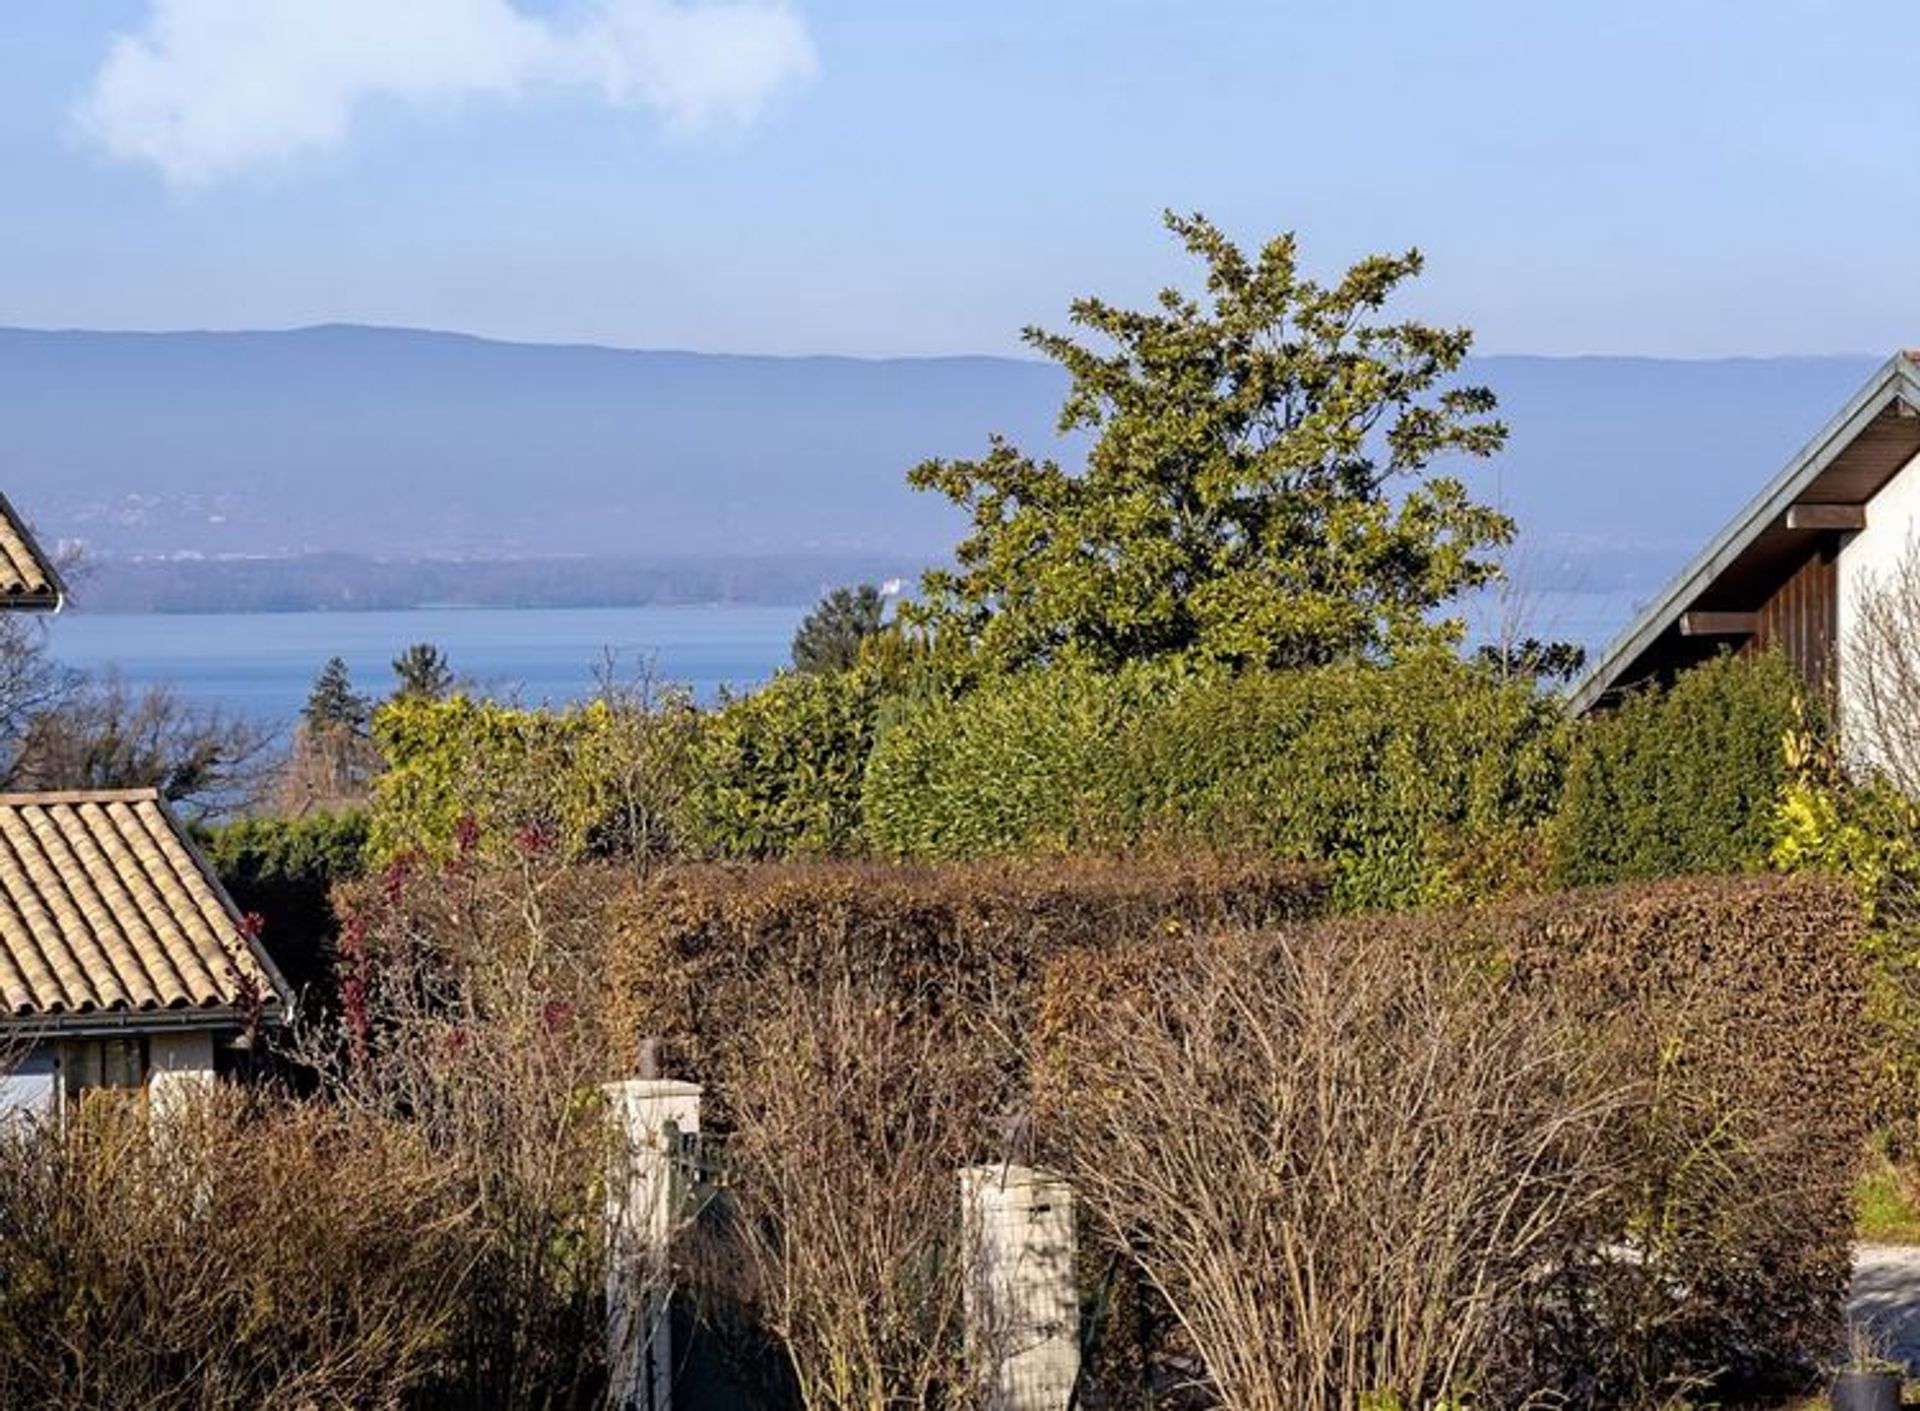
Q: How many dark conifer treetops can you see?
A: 3